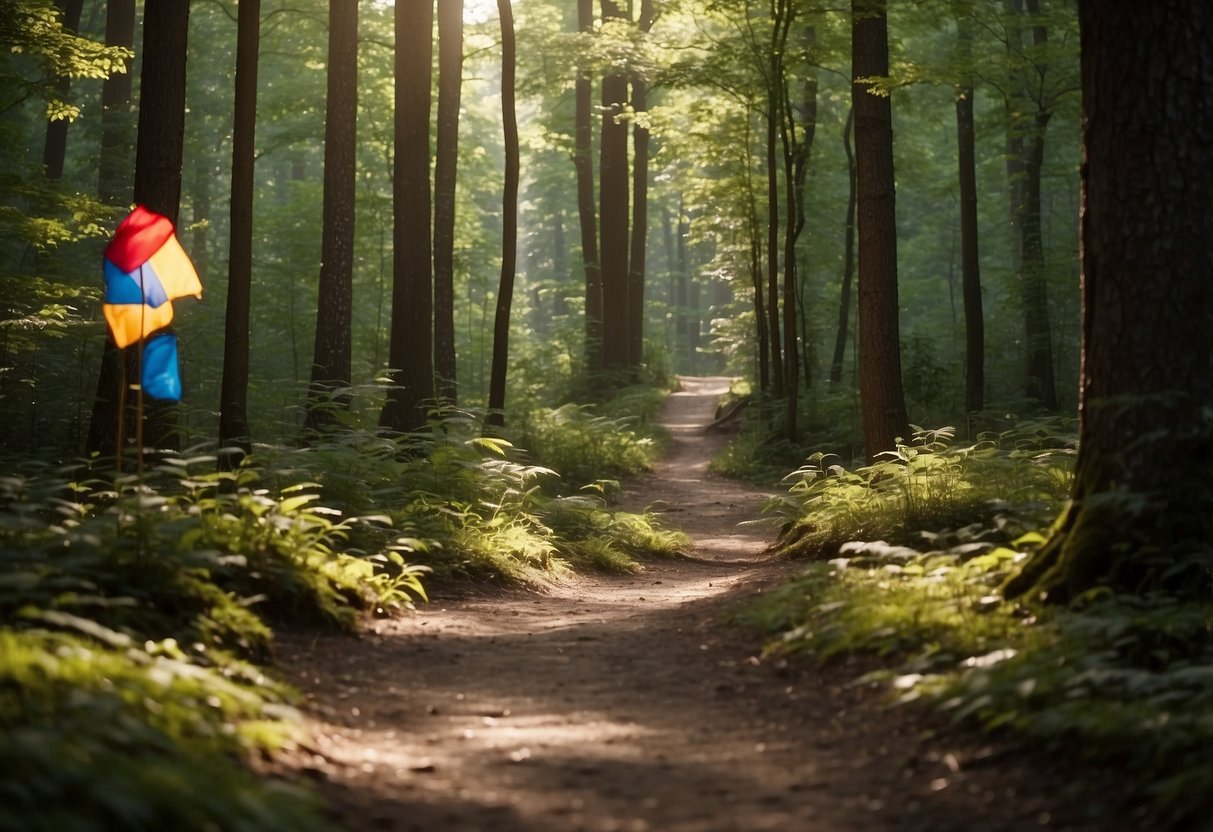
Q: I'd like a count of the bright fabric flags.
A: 5